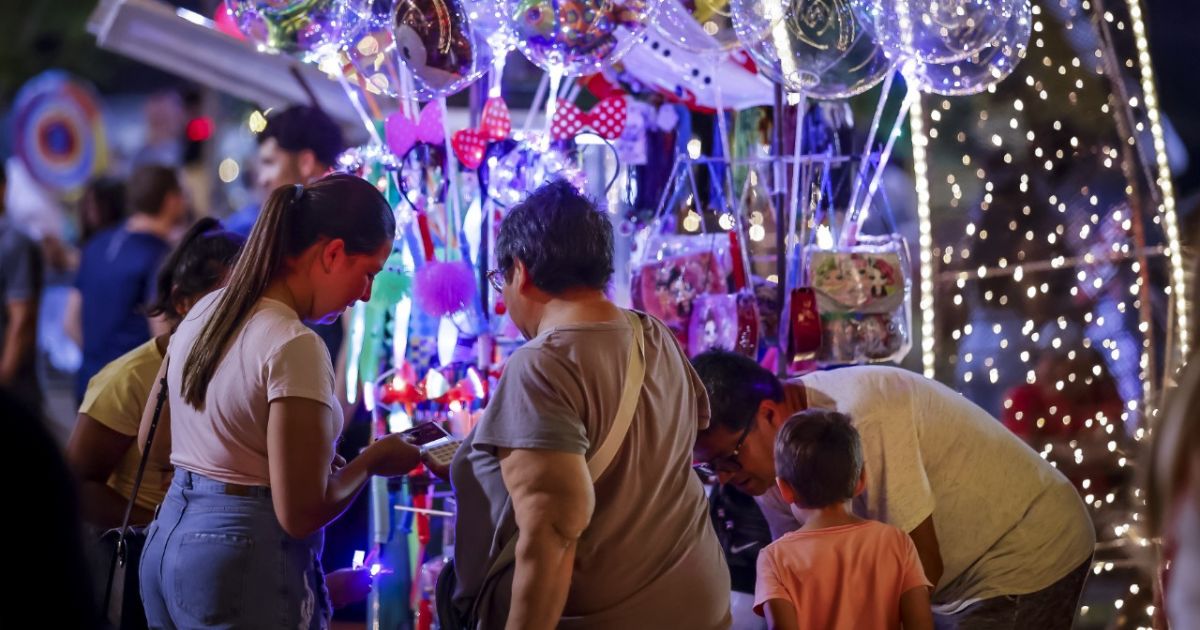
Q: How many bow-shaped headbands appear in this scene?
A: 3